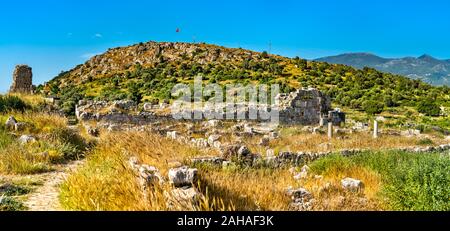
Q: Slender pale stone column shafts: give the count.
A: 2